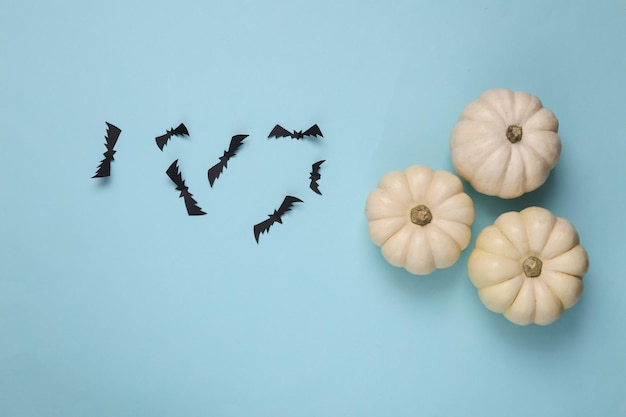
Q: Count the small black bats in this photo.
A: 7